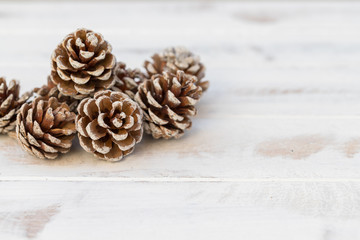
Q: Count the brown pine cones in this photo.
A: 8